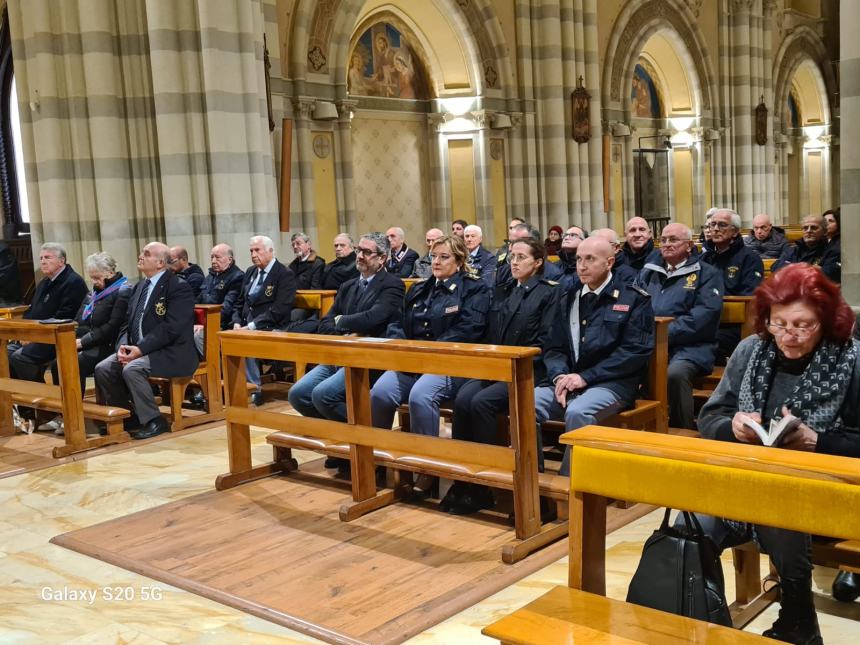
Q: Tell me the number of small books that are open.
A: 1